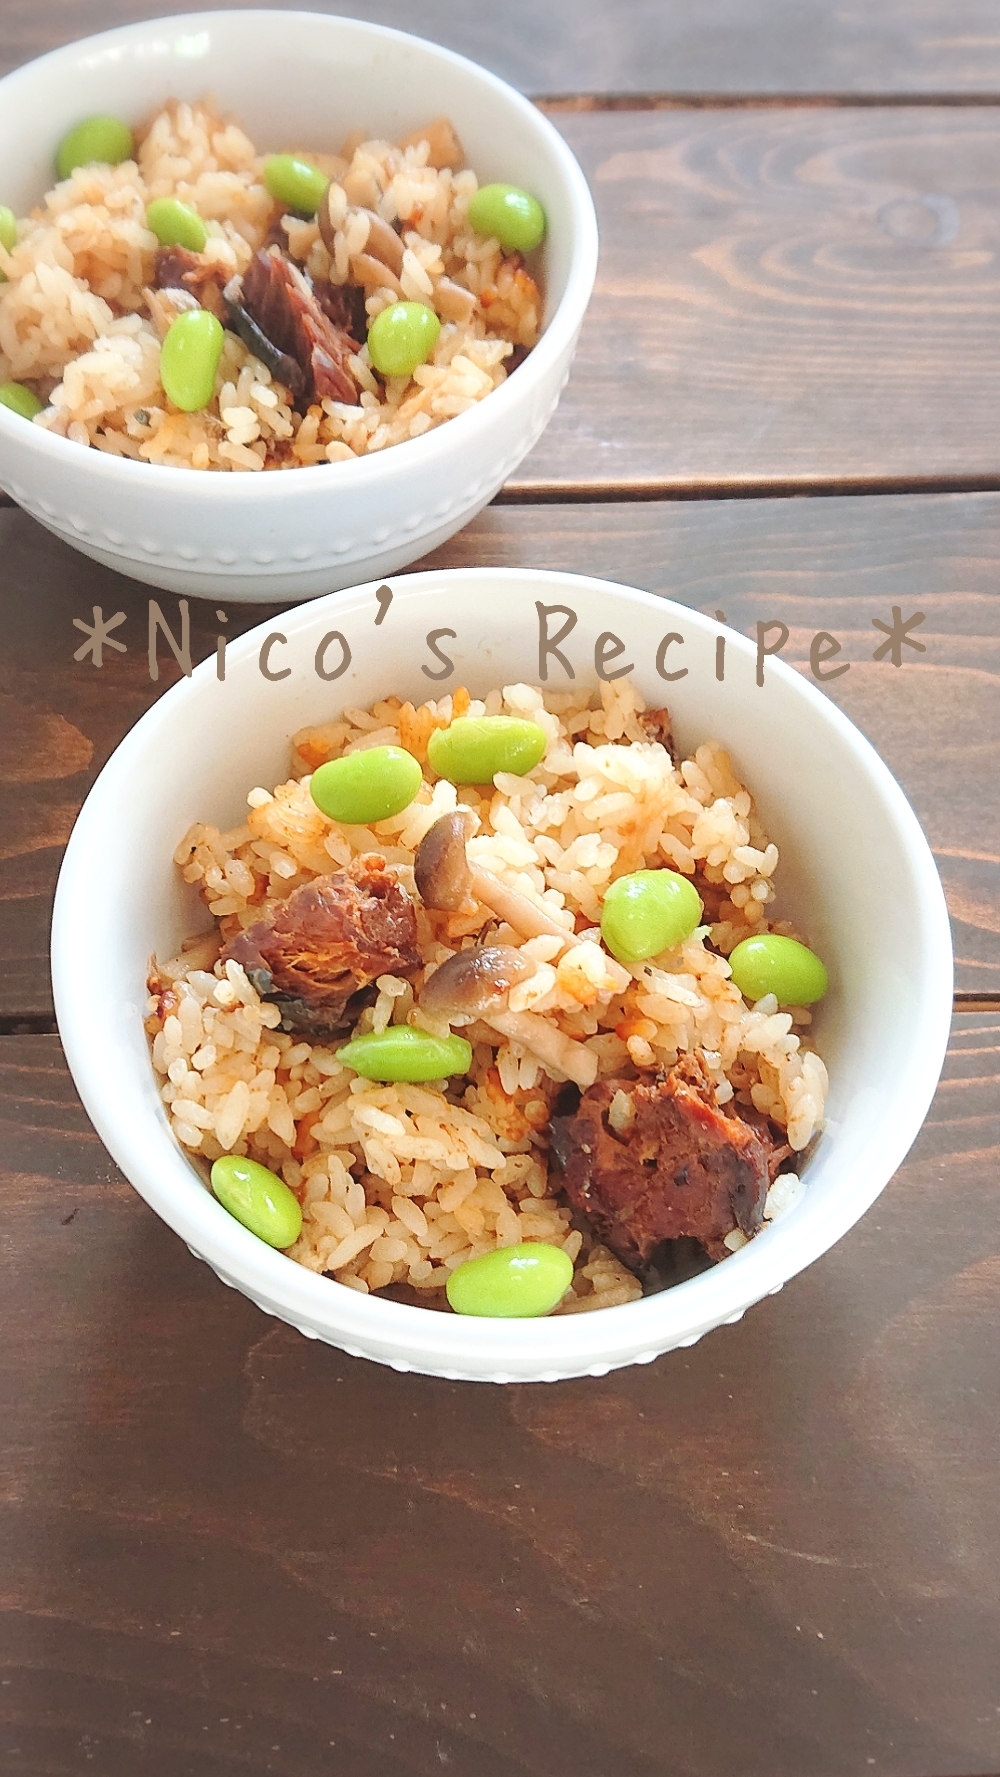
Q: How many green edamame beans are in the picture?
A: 15